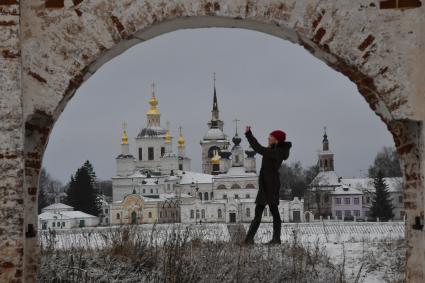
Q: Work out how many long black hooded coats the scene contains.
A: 1